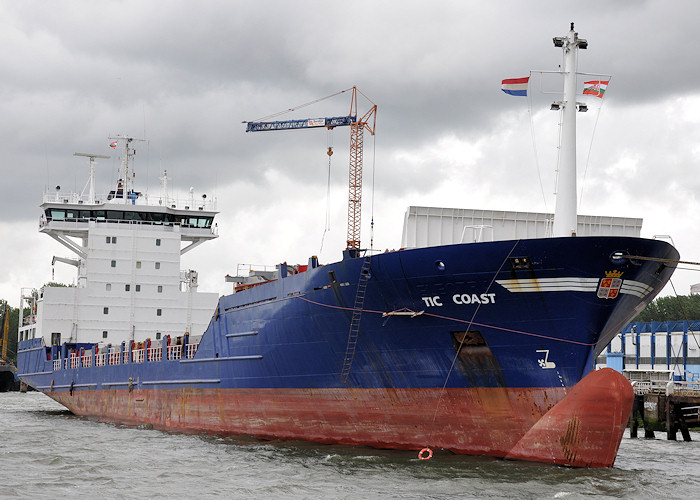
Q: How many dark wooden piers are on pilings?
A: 1